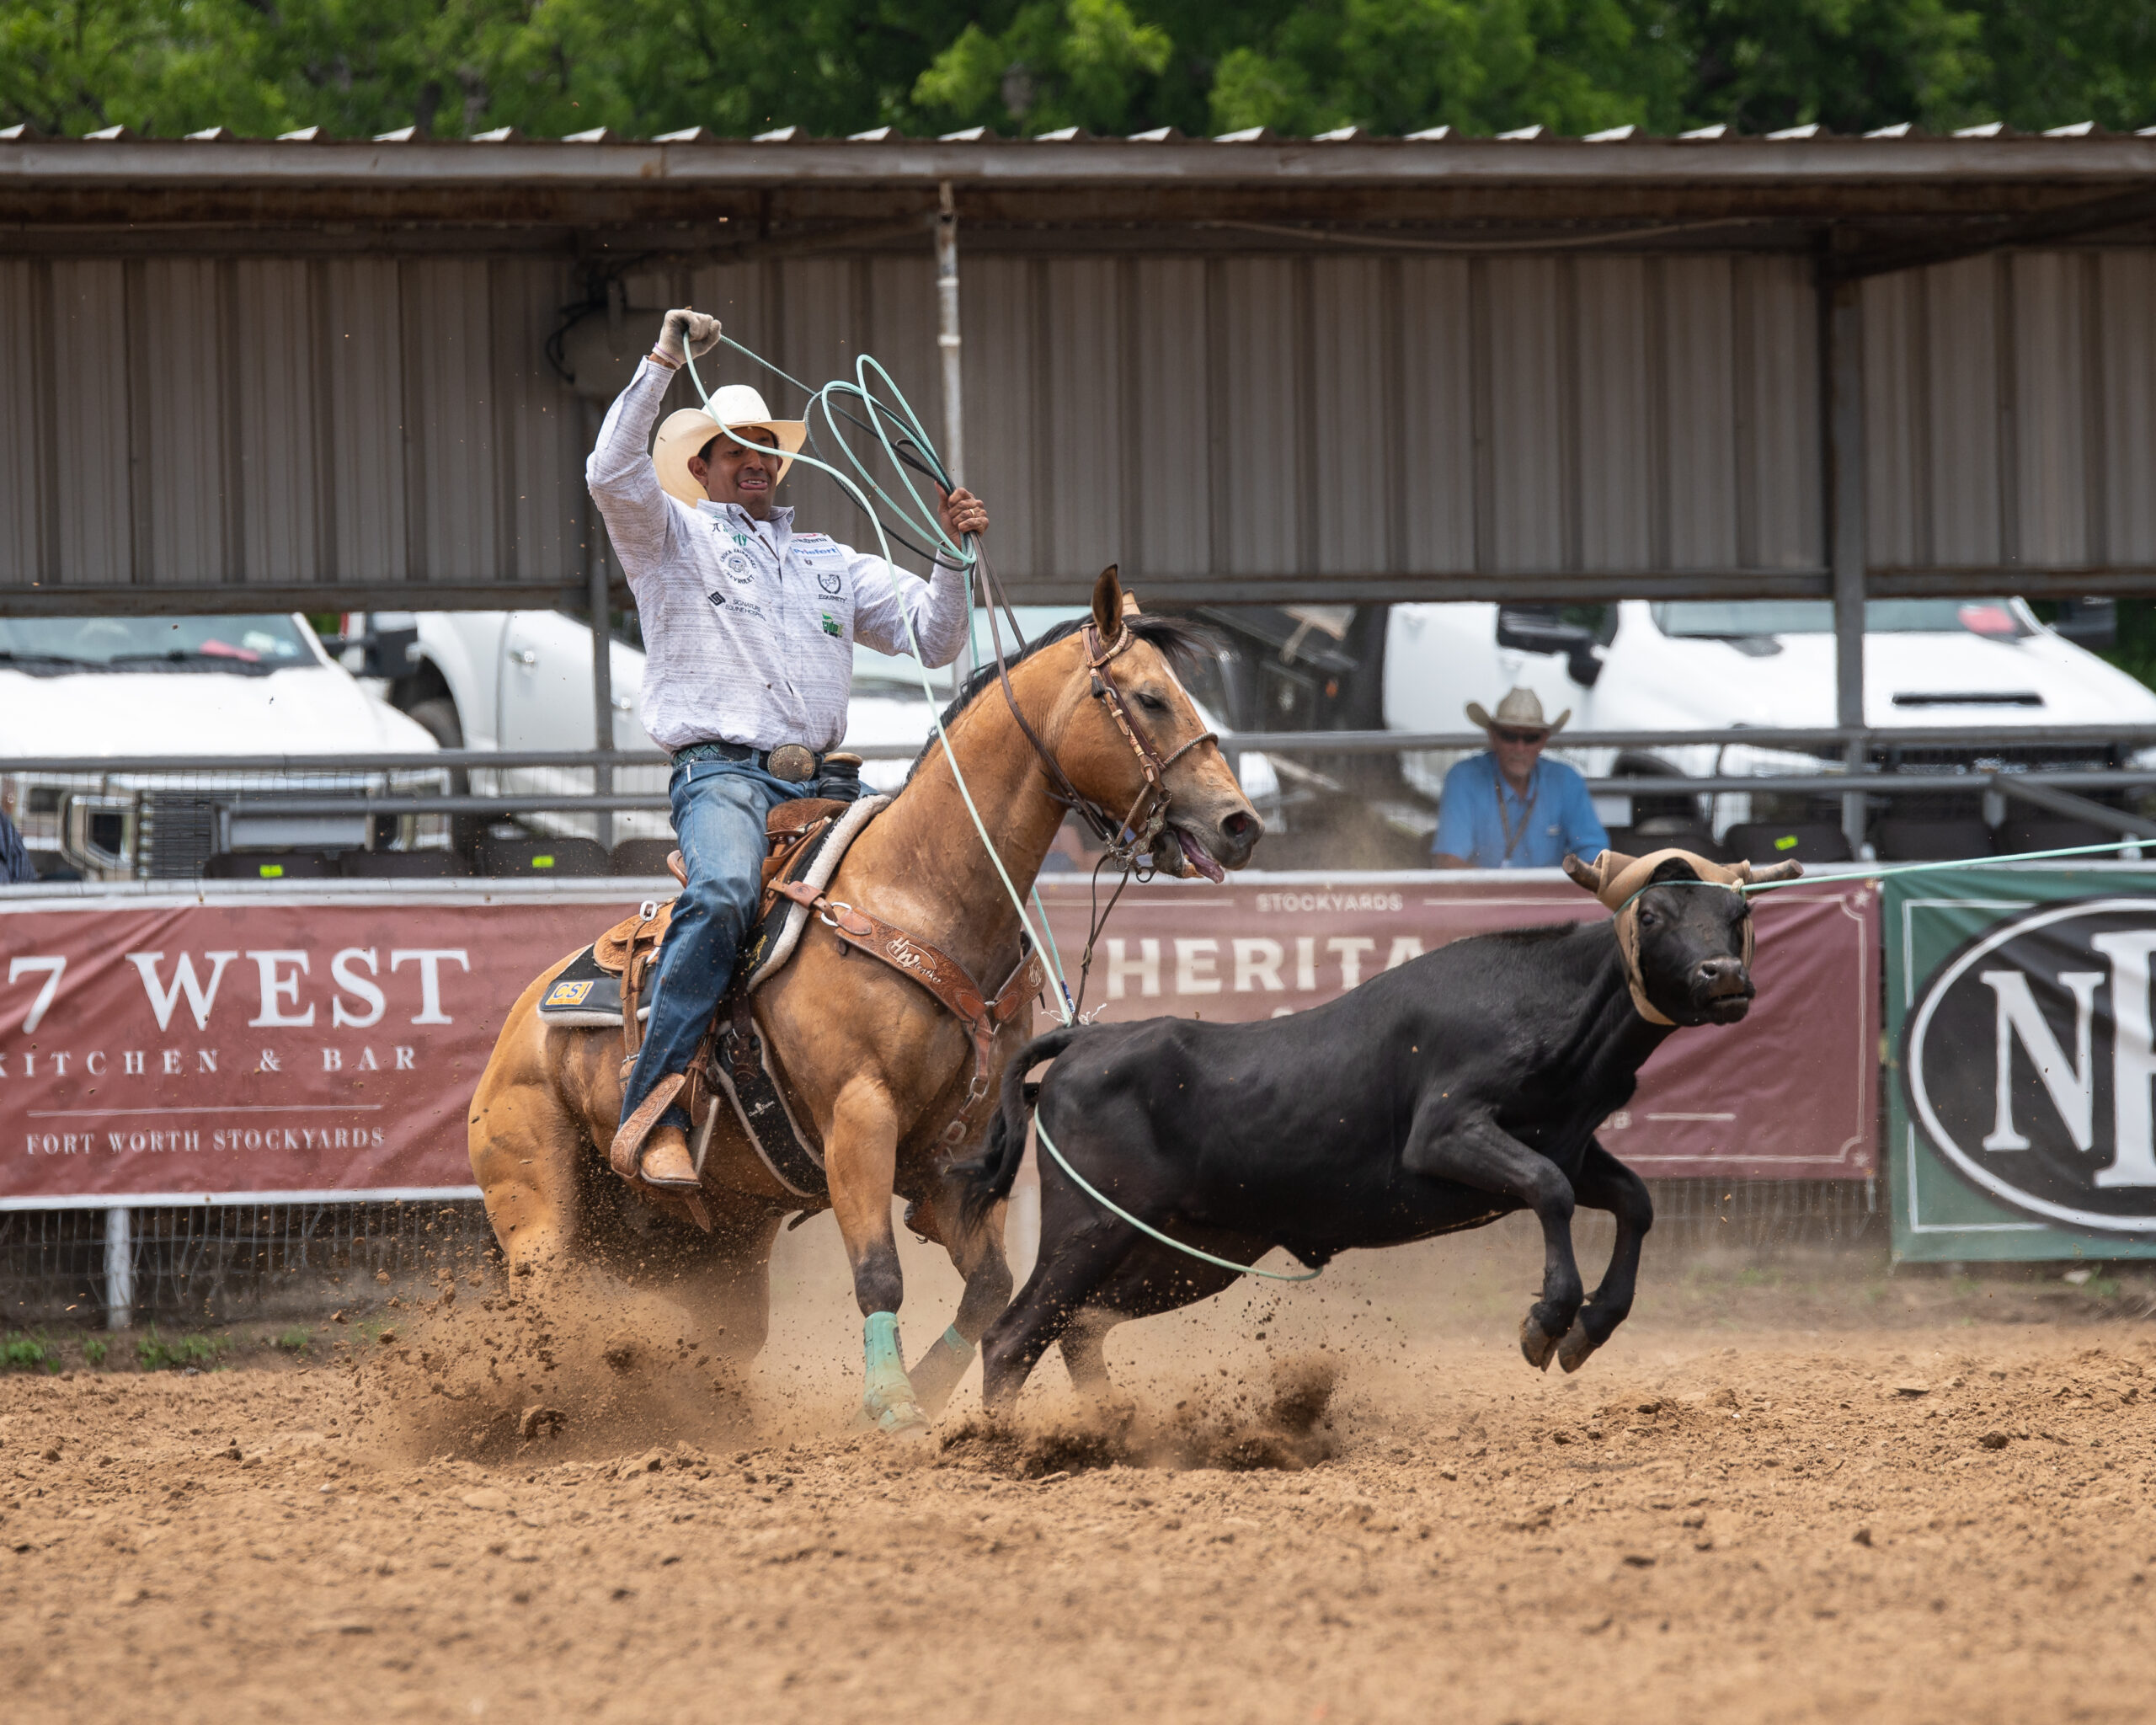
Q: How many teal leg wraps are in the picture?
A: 2